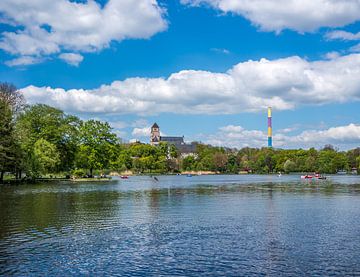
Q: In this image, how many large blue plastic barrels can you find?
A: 0